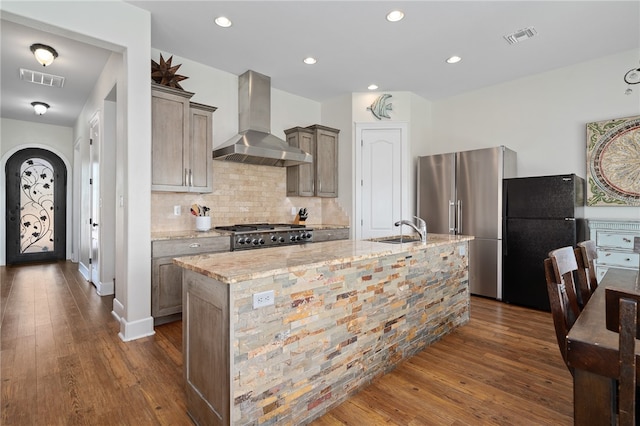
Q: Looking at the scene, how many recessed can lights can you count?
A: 5